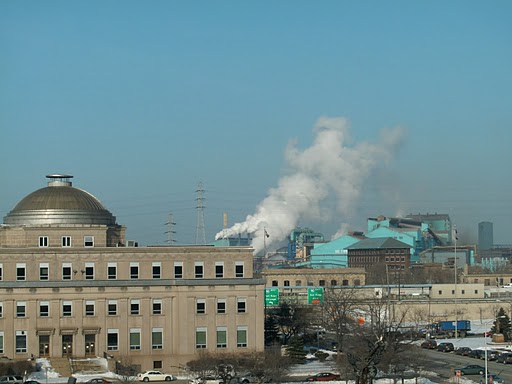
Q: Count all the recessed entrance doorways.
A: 3